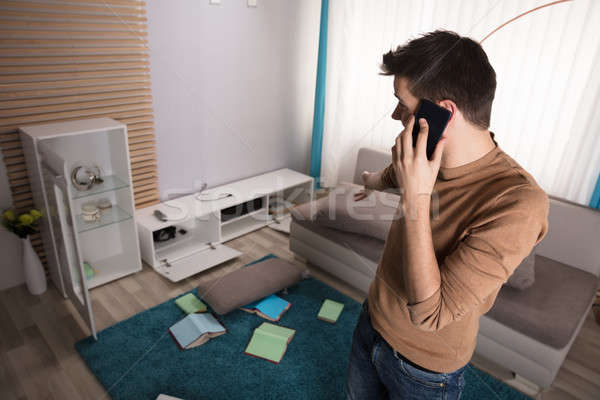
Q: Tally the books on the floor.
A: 5